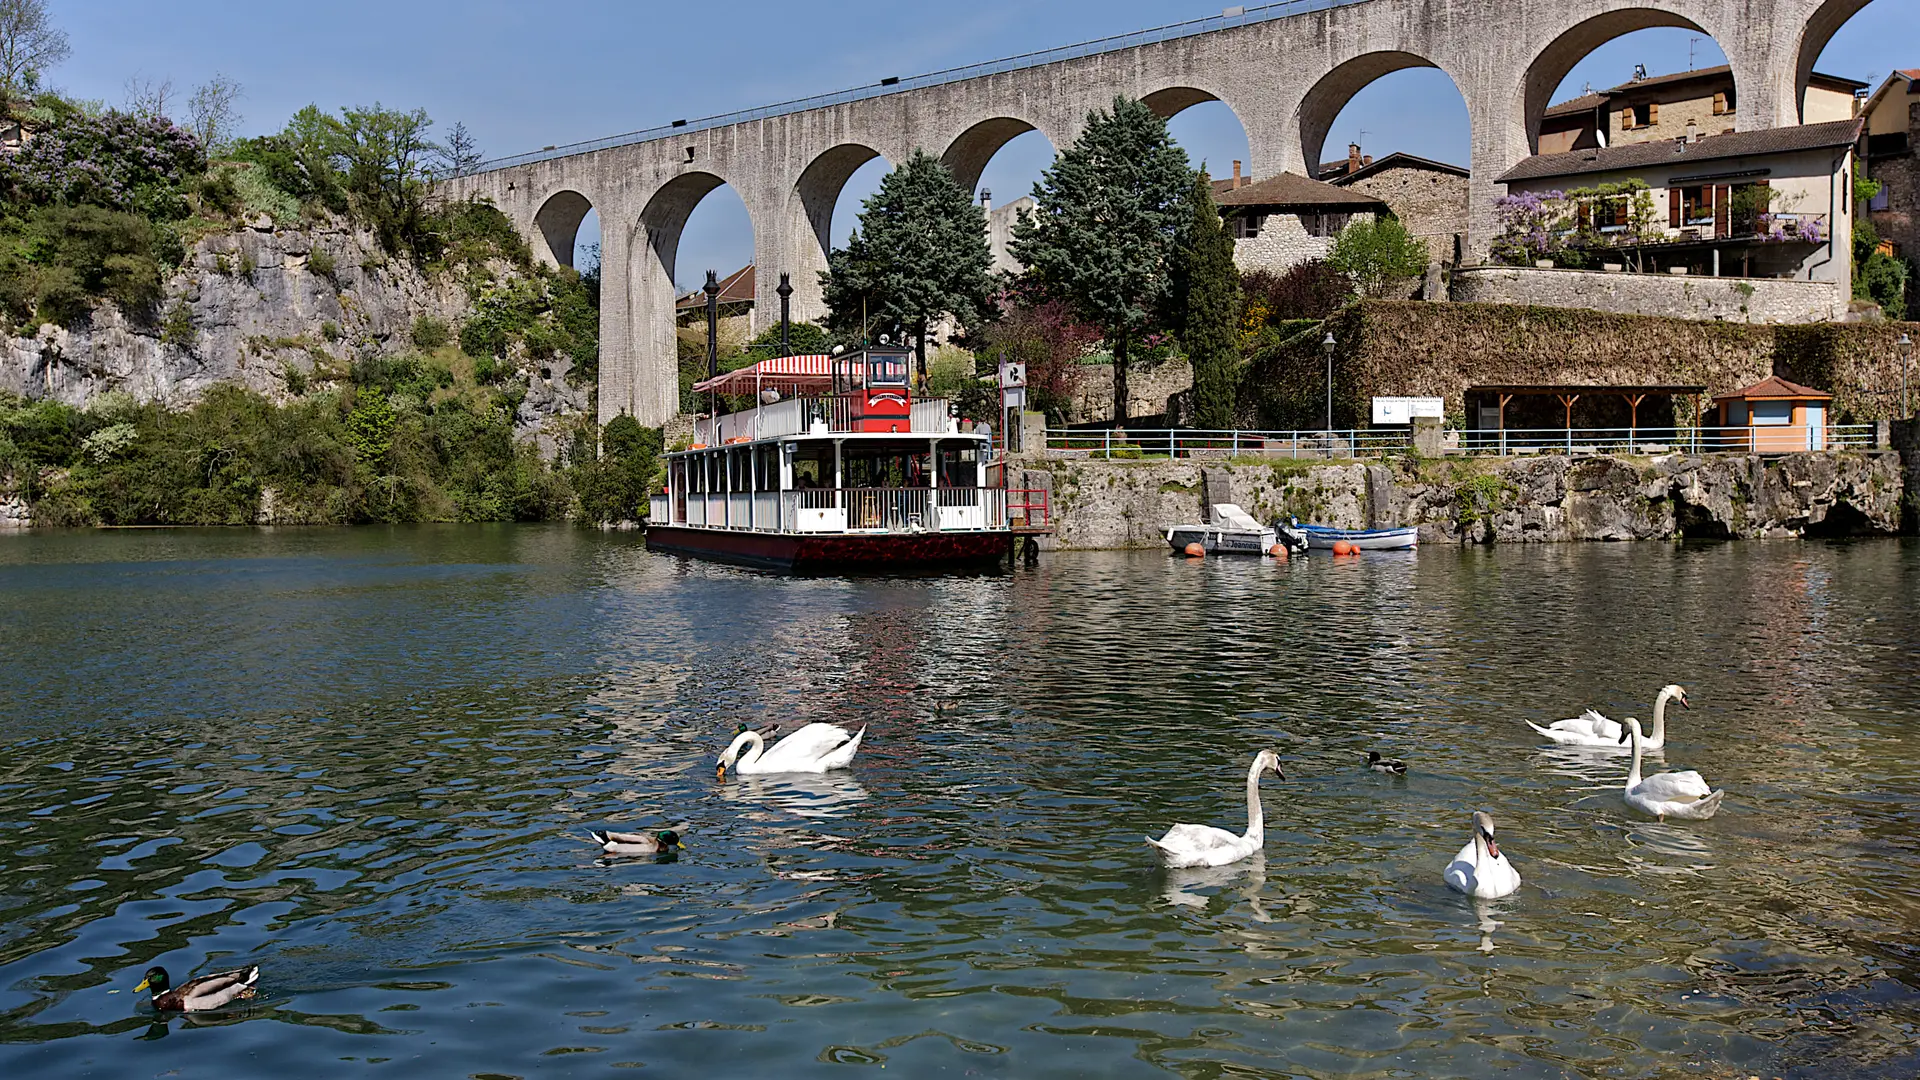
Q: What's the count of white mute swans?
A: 5